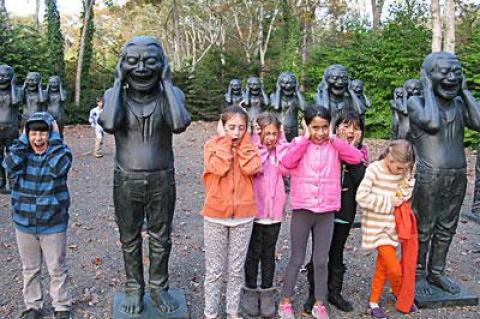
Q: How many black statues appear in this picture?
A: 12